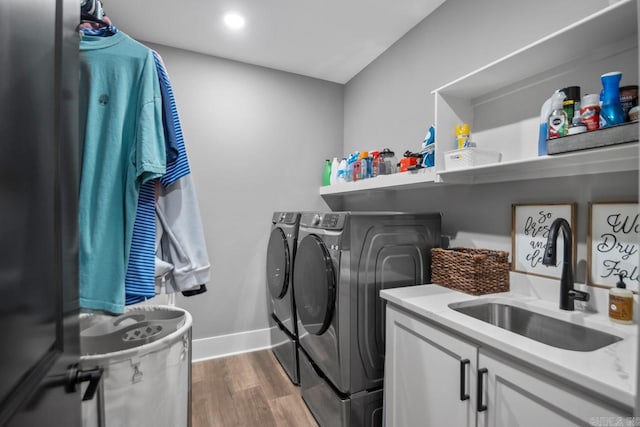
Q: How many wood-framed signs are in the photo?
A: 2